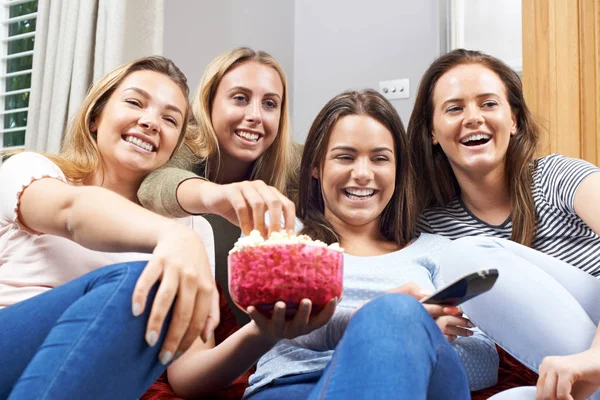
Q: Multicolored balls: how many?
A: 0